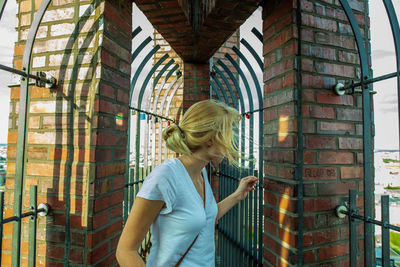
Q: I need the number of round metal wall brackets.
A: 4